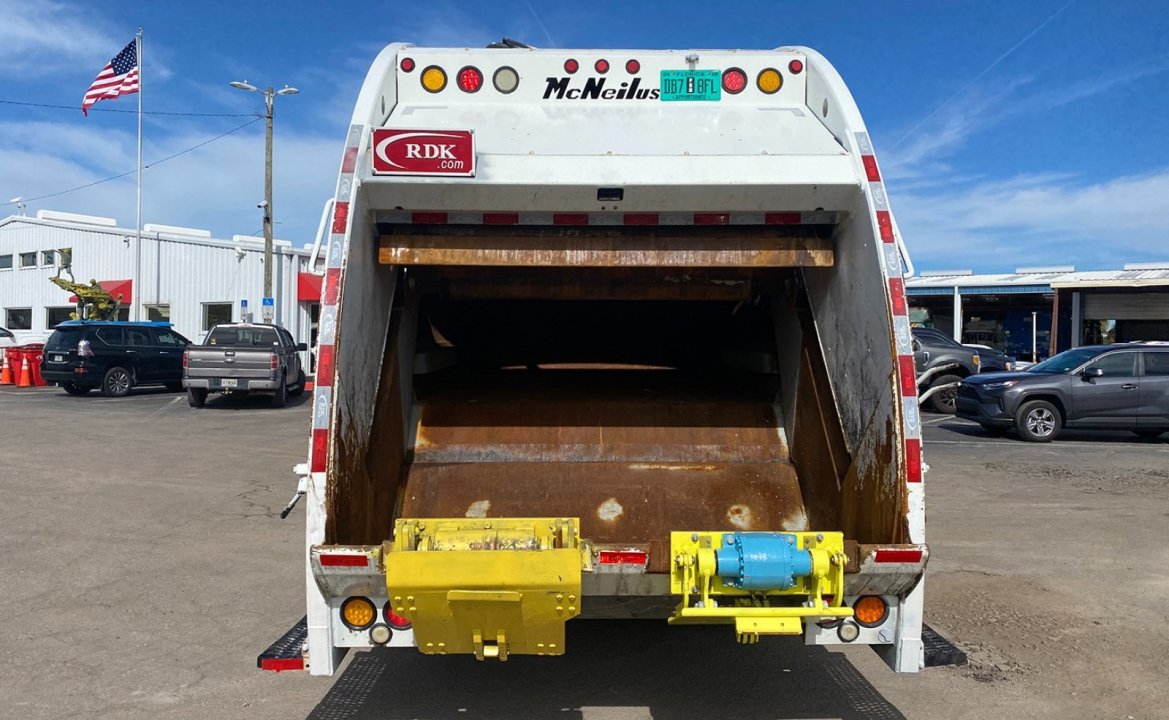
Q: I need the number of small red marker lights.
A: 5